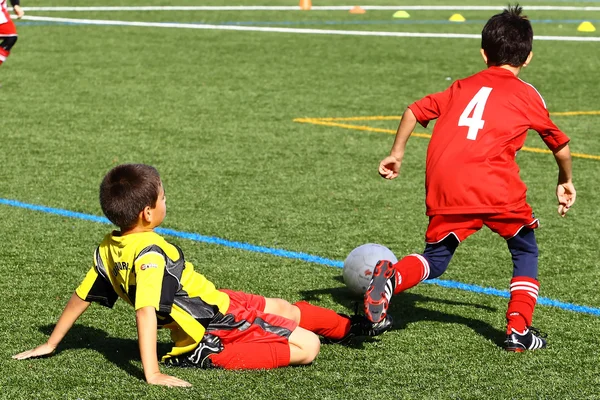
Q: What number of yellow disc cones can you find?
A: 3